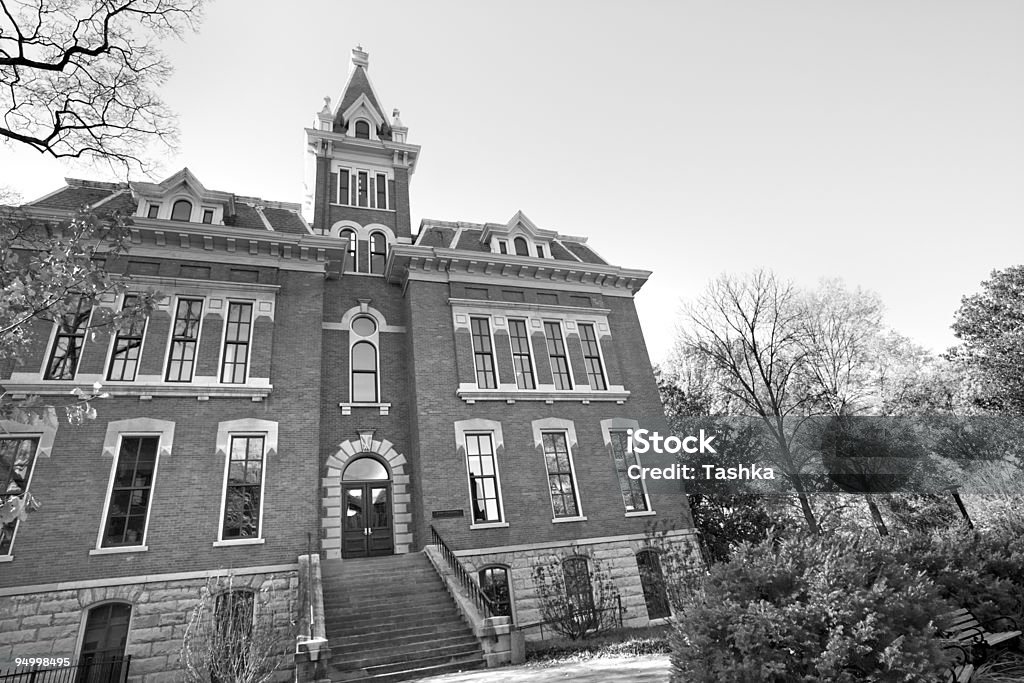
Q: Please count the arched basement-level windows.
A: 5